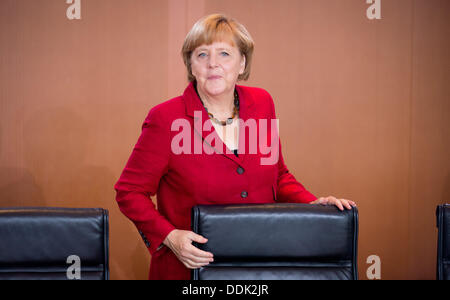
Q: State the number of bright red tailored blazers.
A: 1